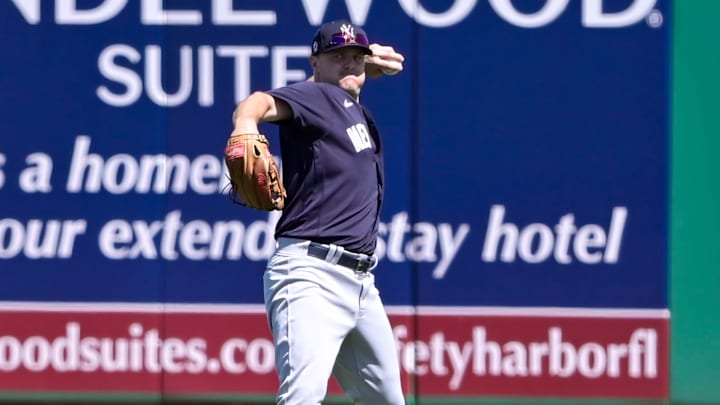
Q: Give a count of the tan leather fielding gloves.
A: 1